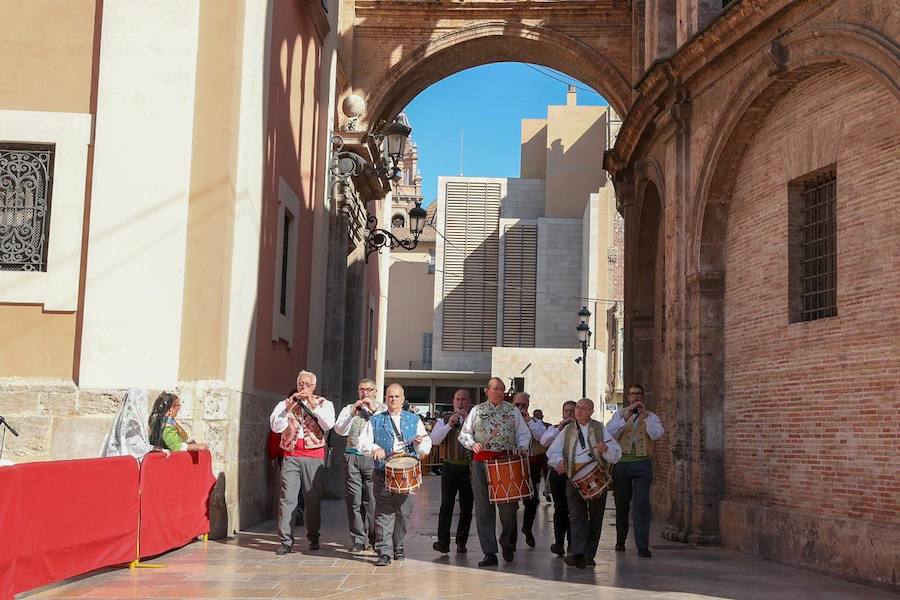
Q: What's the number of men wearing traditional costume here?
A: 9